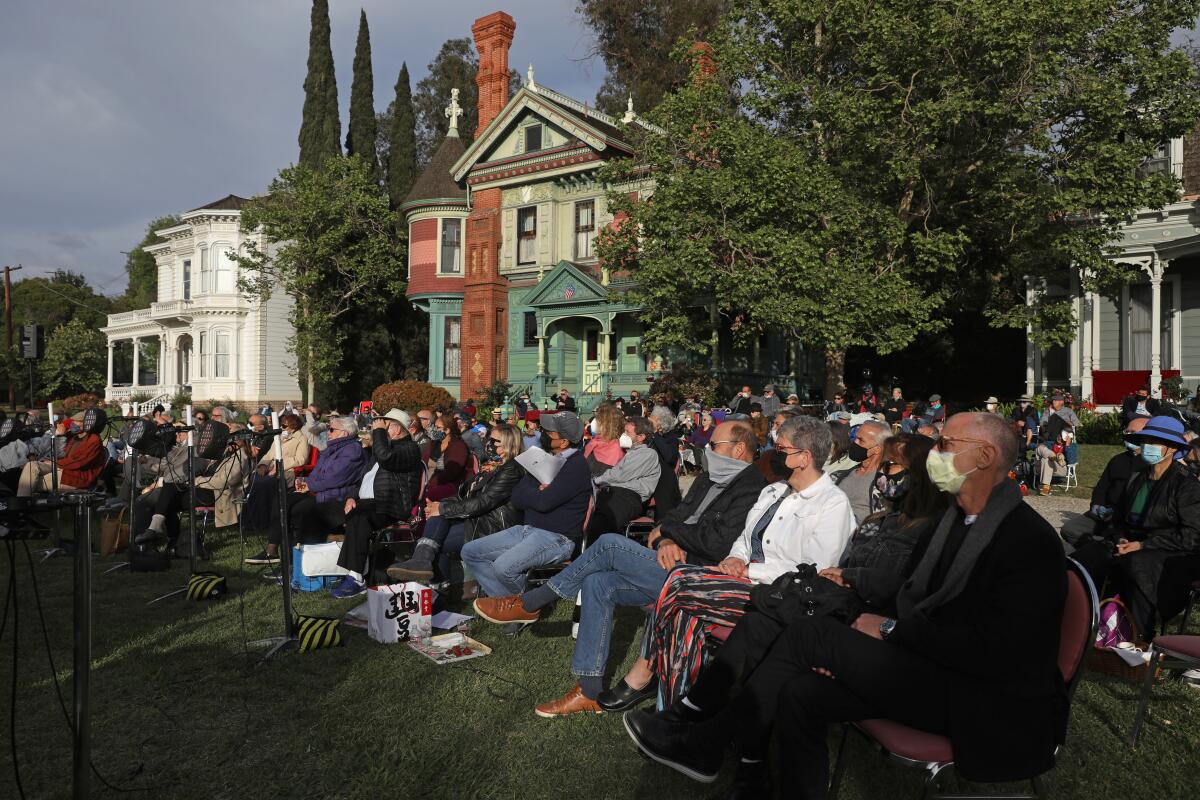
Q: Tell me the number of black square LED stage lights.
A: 0